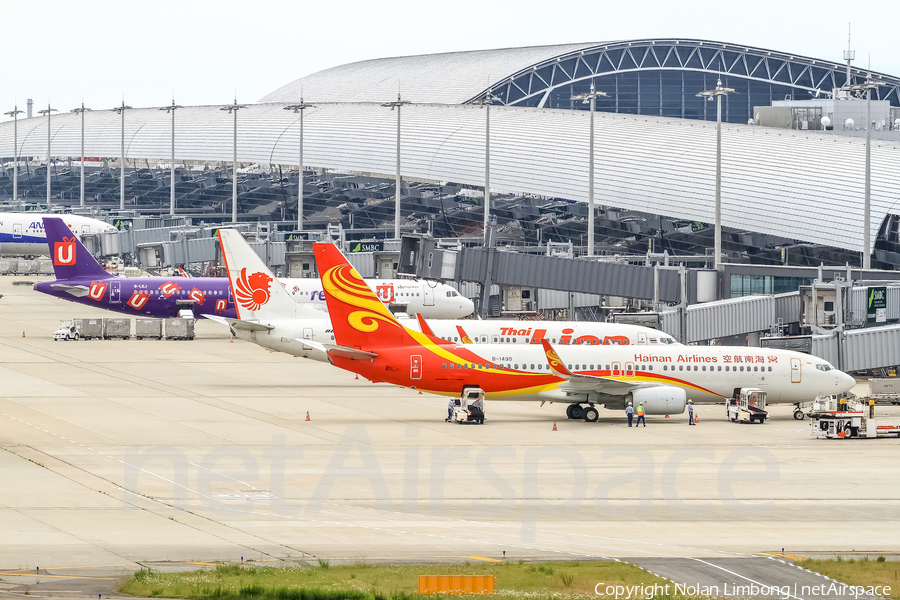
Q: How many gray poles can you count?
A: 12